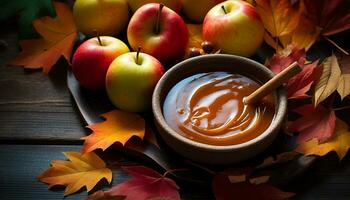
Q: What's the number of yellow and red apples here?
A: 7